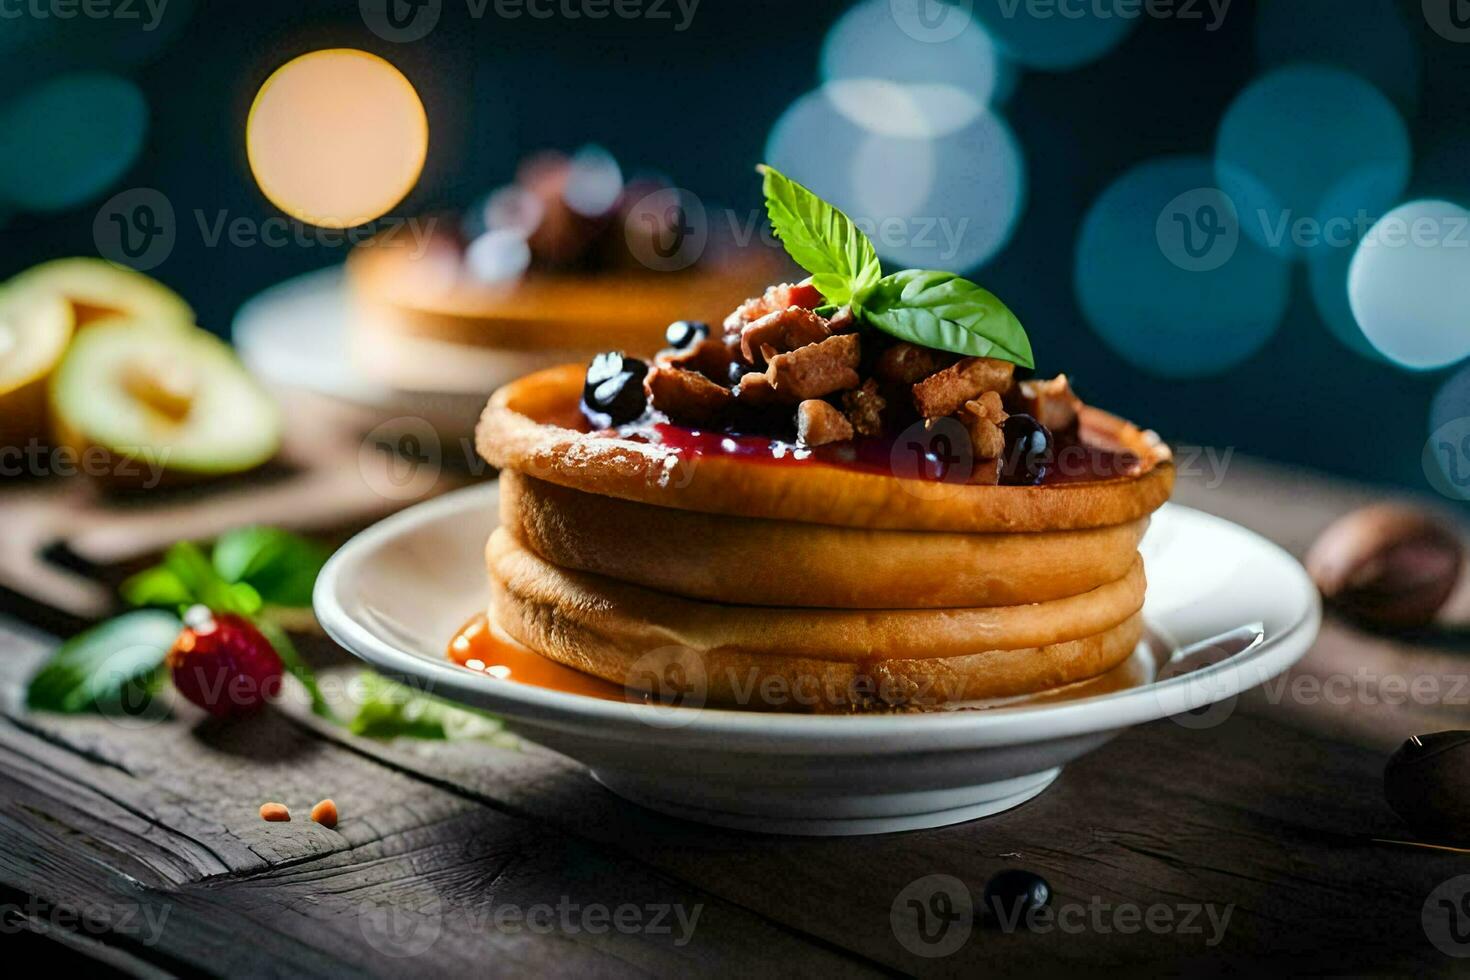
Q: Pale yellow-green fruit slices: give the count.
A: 3